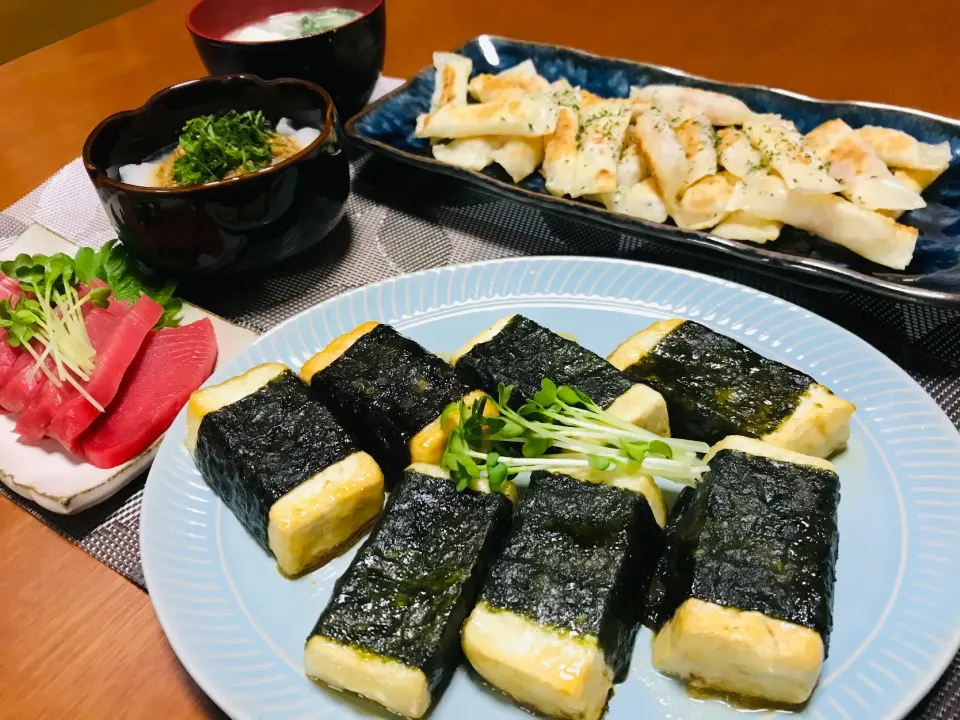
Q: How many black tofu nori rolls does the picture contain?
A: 7